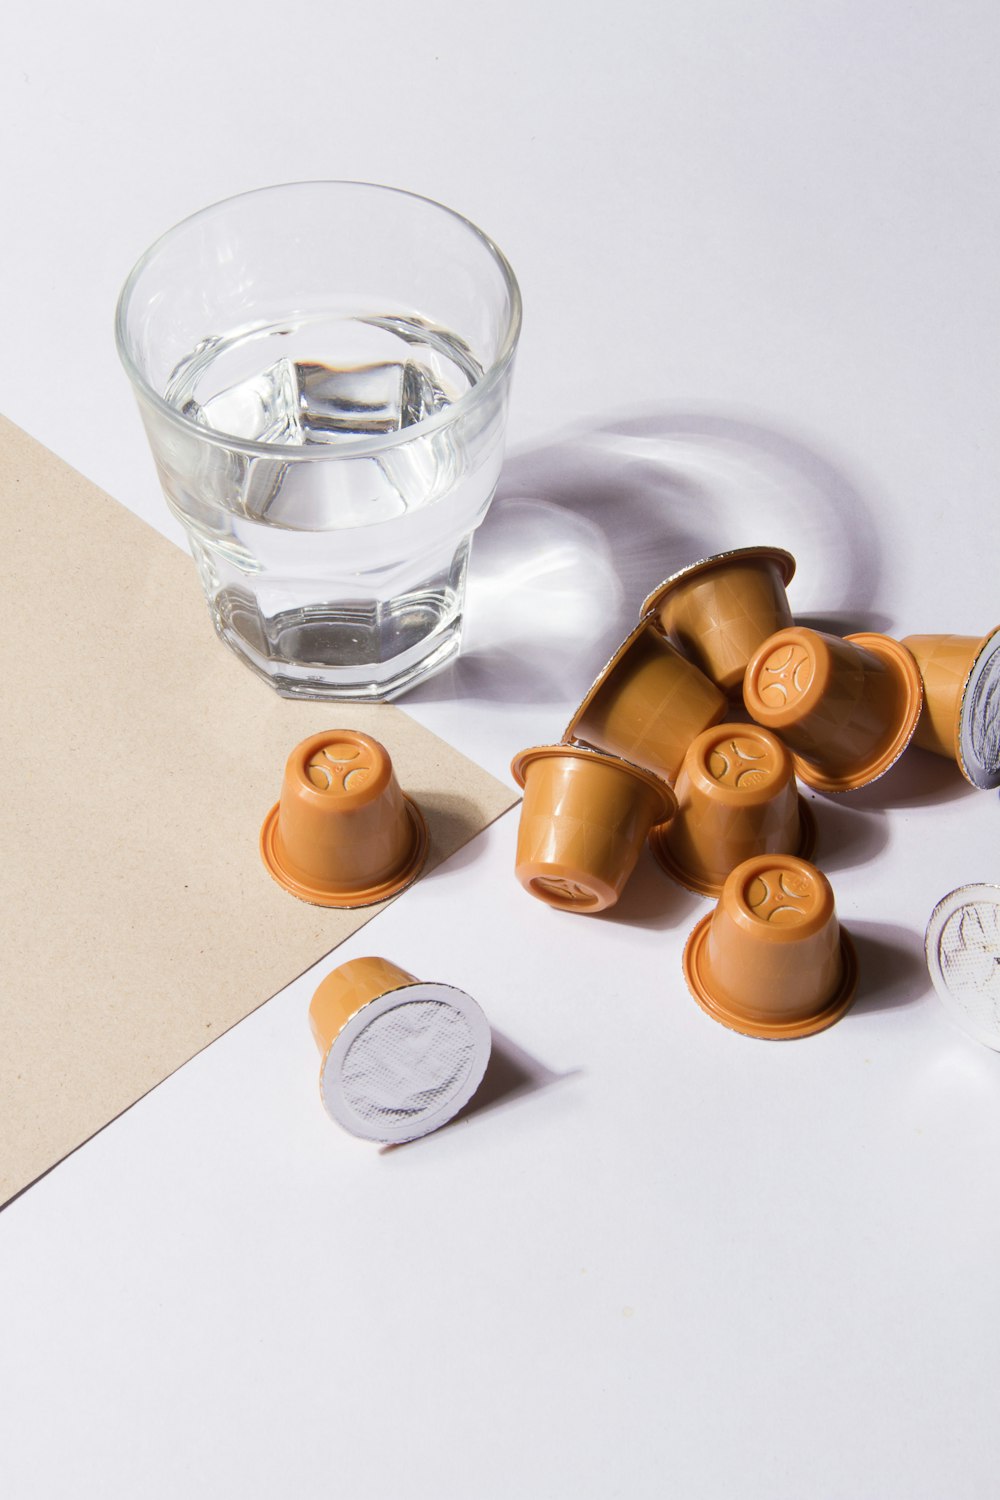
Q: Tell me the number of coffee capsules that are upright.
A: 3